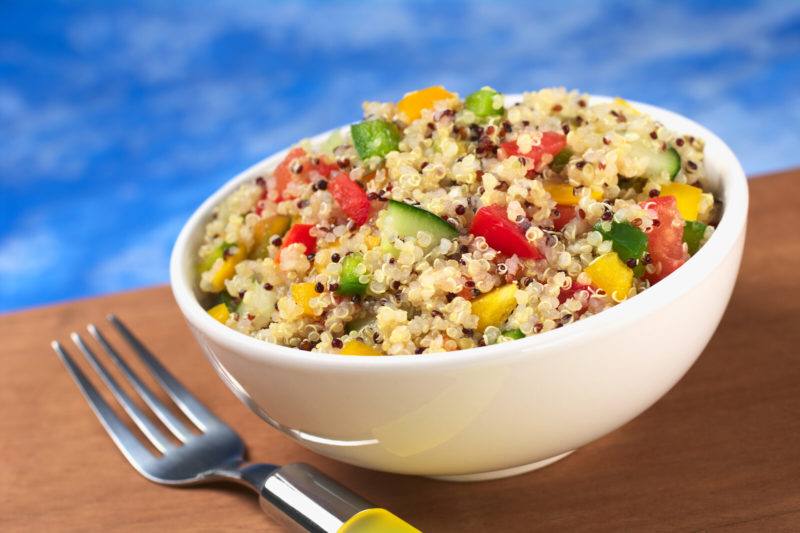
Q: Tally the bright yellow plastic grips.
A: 1